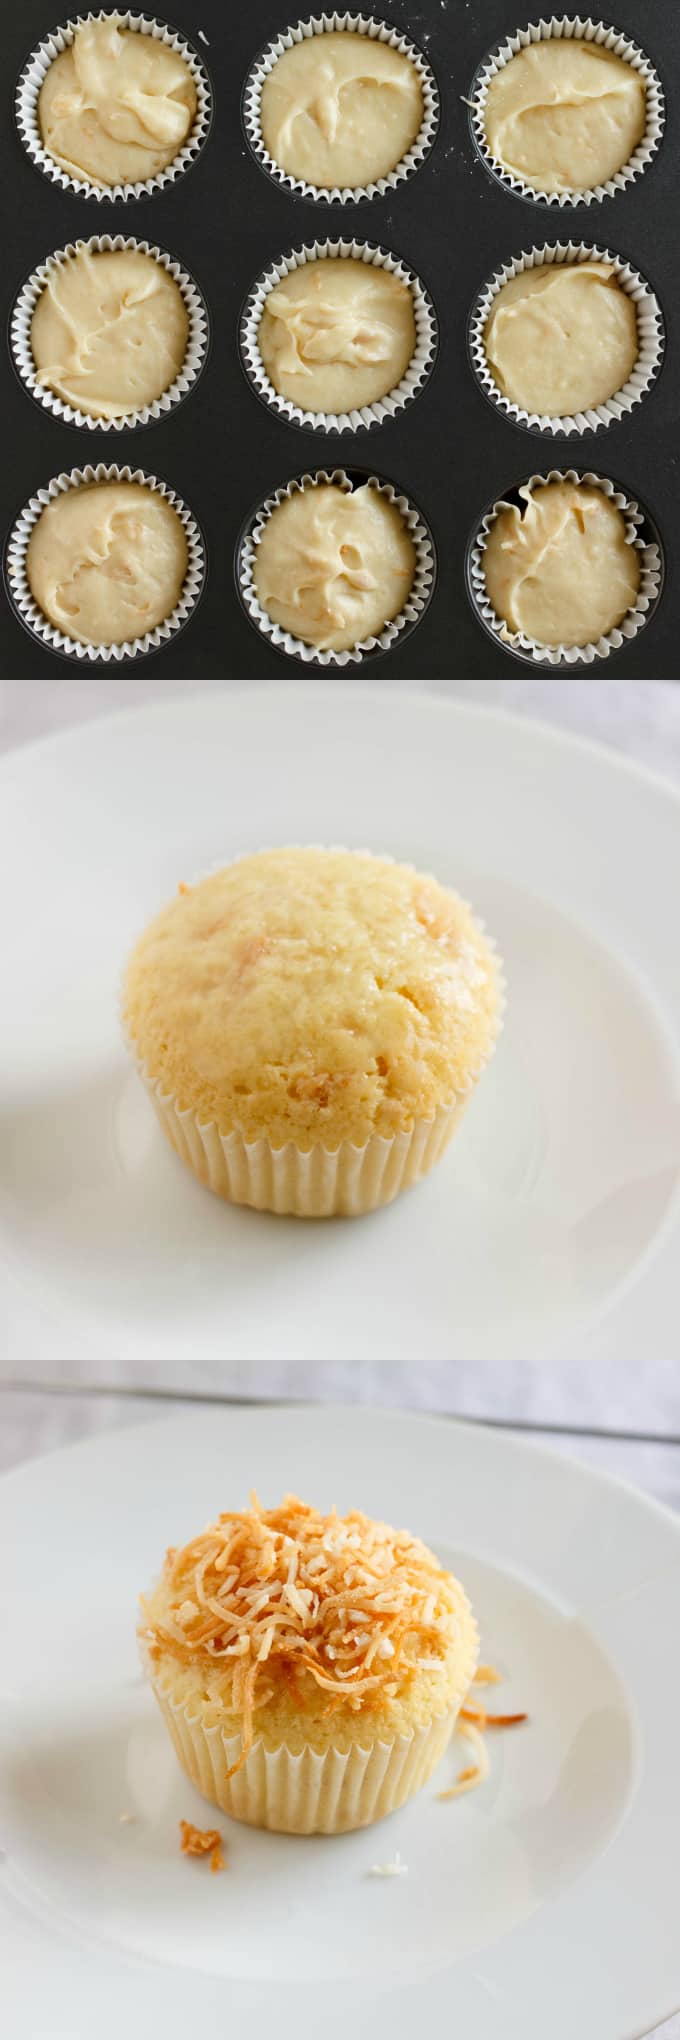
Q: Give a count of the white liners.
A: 11